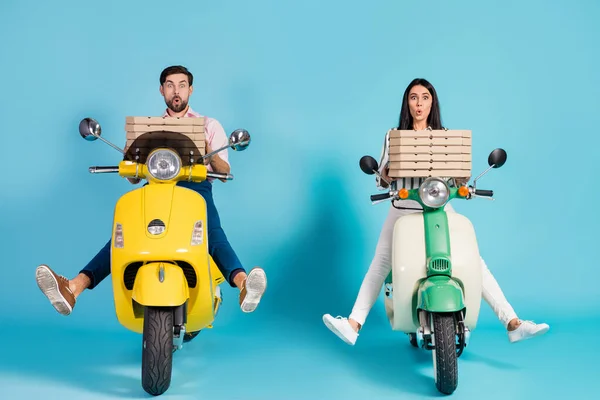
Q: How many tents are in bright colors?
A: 0